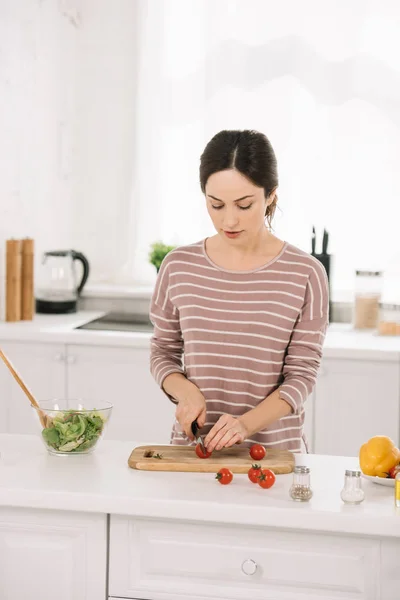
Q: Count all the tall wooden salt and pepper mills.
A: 2